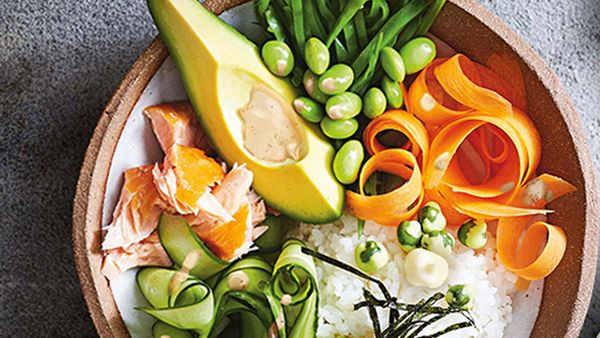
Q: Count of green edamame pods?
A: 12